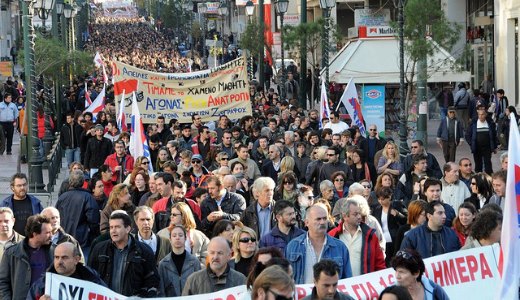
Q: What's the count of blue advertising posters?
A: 1